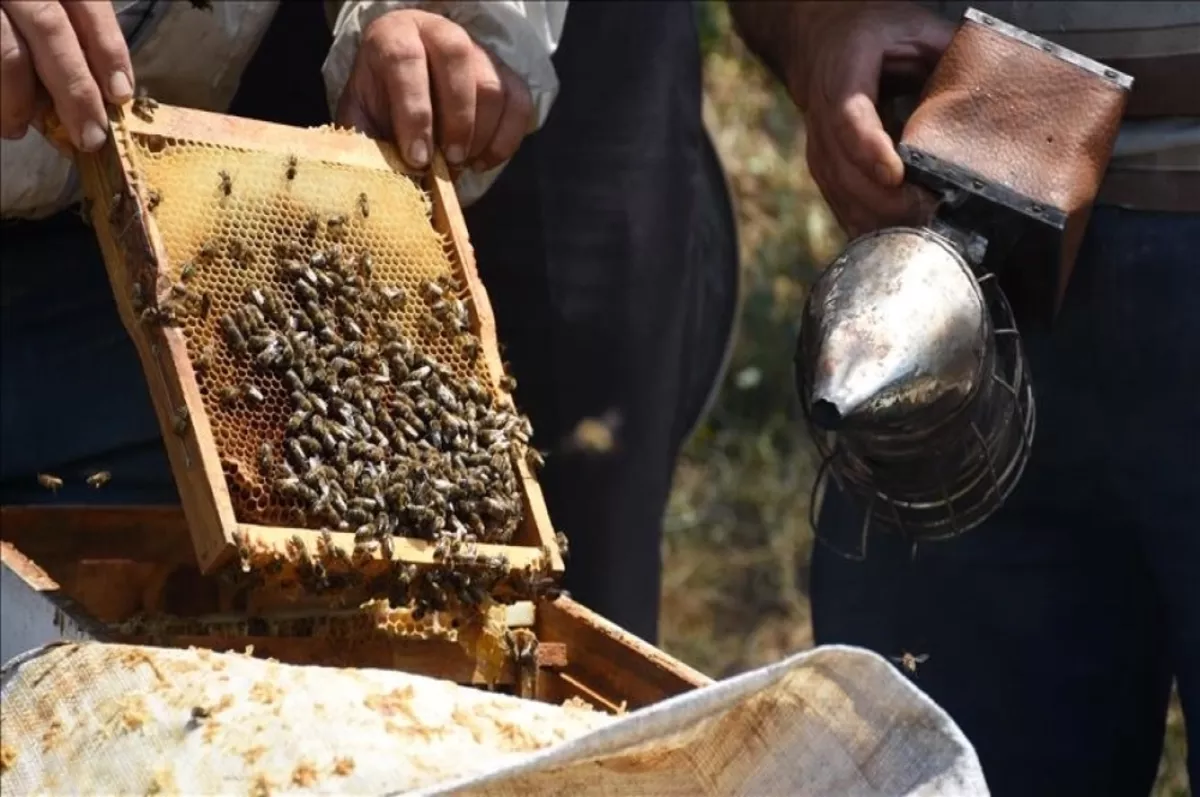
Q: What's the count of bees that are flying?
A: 4